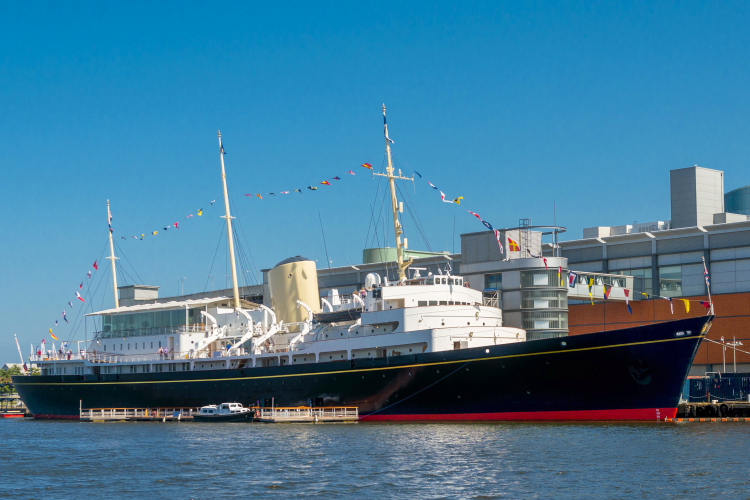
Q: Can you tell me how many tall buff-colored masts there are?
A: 3